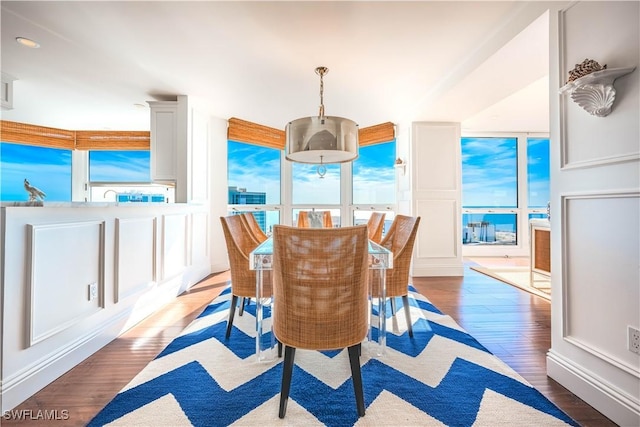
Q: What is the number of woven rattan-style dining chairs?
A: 6